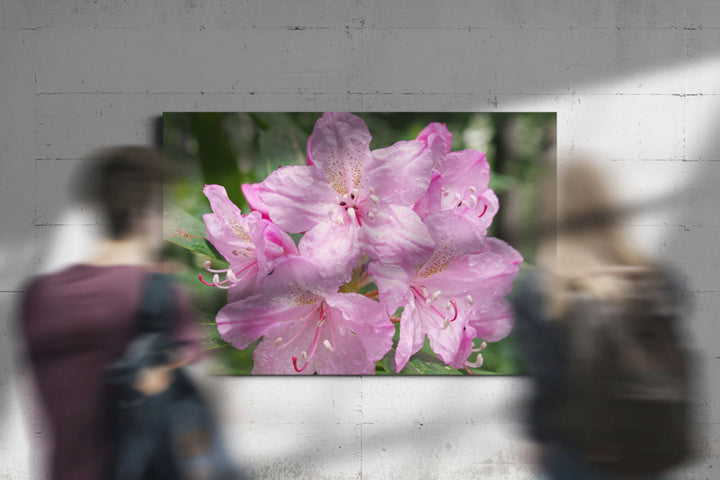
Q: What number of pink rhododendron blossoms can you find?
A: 5